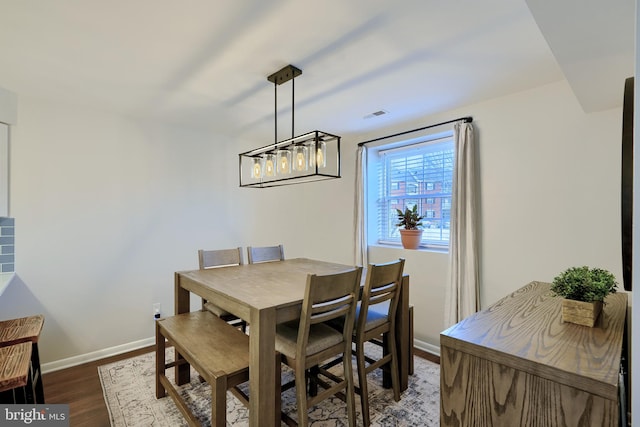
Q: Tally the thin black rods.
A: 3